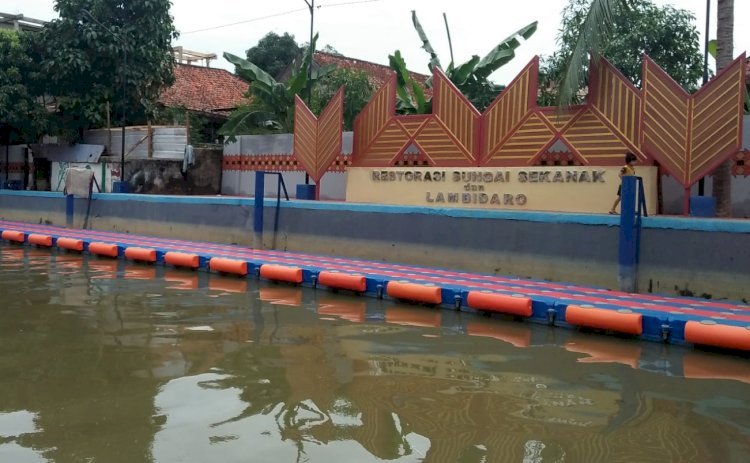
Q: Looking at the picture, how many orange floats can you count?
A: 13